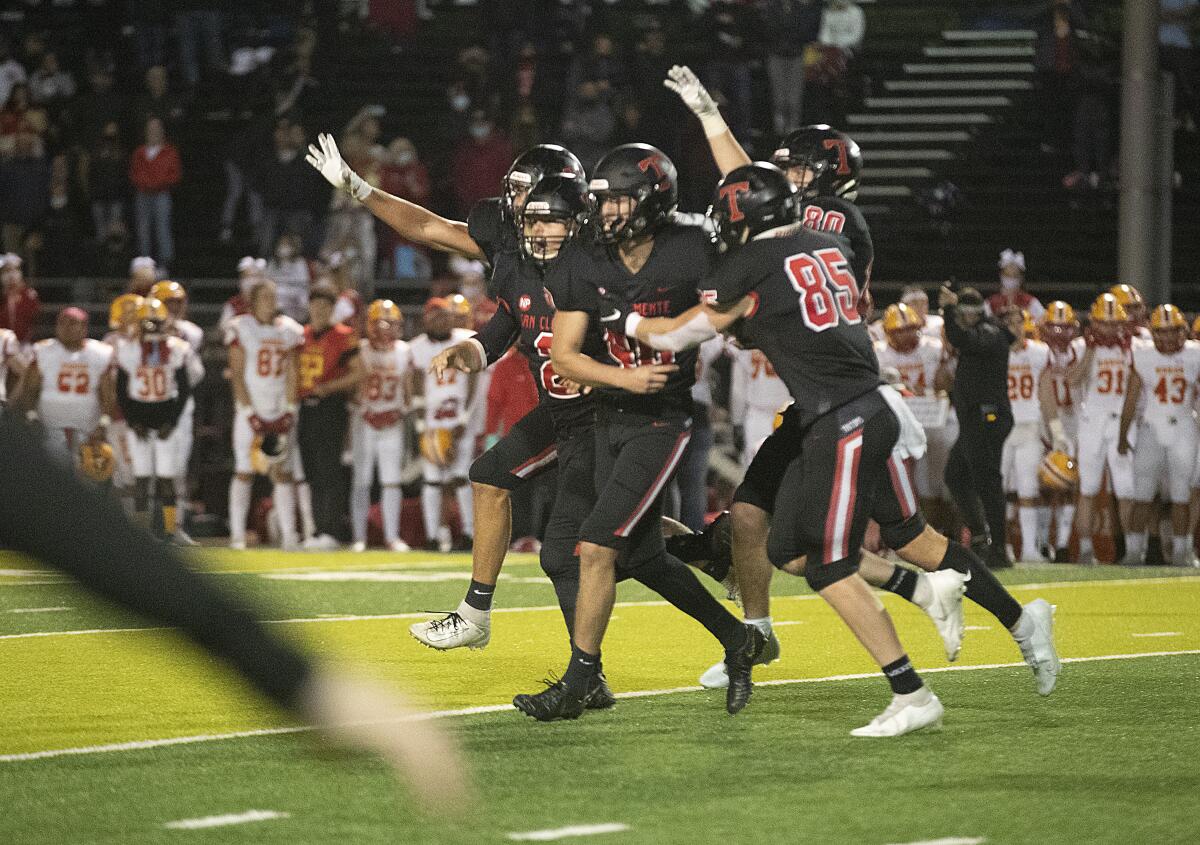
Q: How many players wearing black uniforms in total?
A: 5